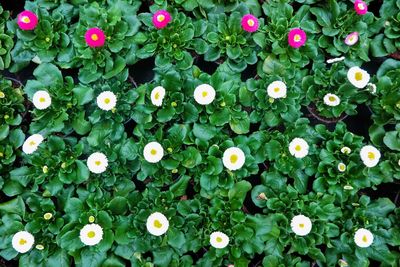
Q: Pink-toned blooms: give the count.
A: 7